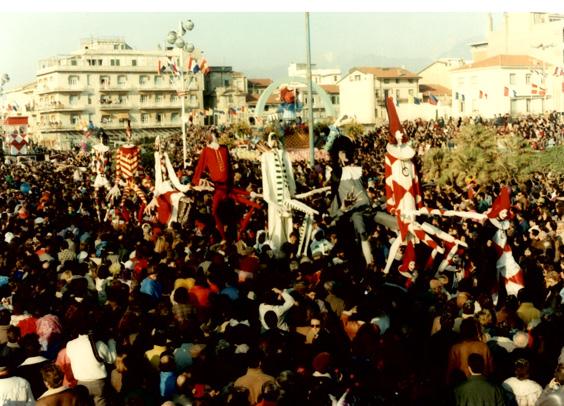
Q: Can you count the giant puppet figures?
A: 8